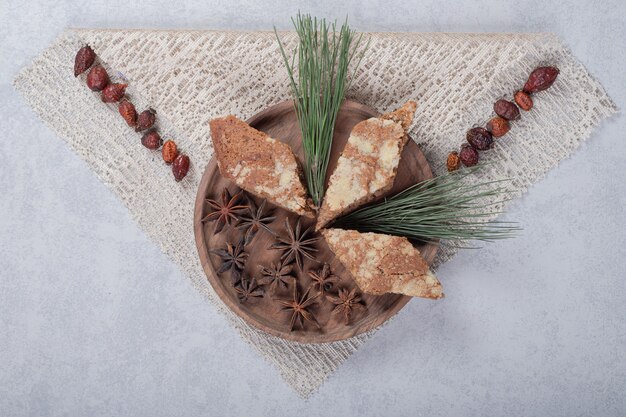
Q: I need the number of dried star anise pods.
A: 9